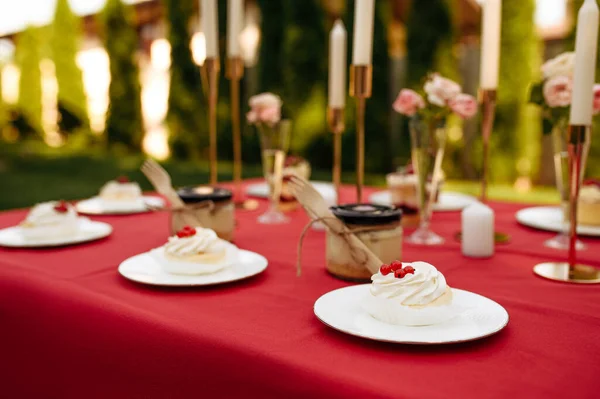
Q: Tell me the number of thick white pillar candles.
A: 1